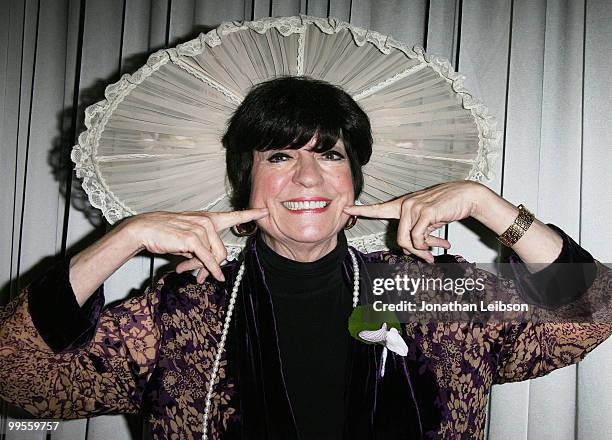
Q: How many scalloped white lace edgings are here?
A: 1